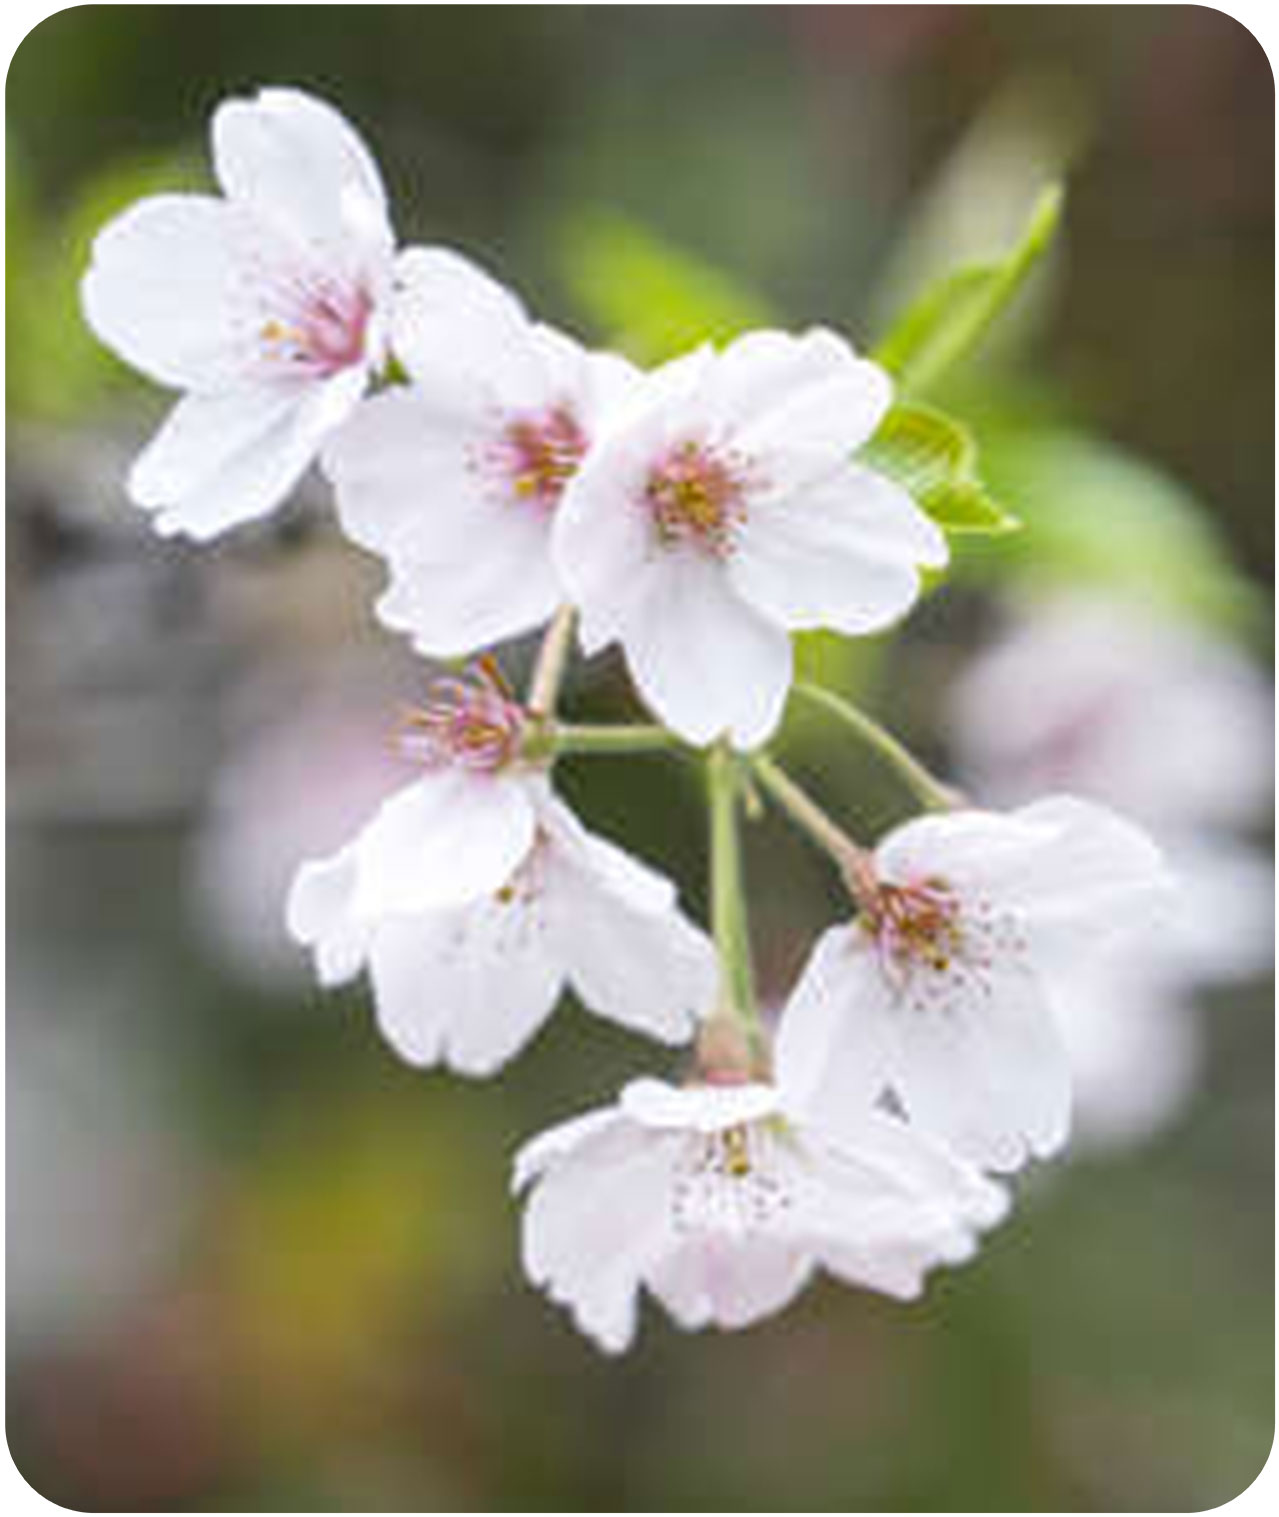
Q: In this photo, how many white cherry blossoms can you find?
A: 6